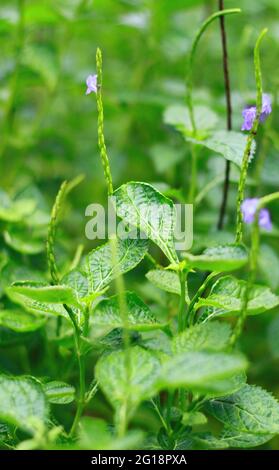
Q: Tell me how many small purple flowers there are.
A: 5